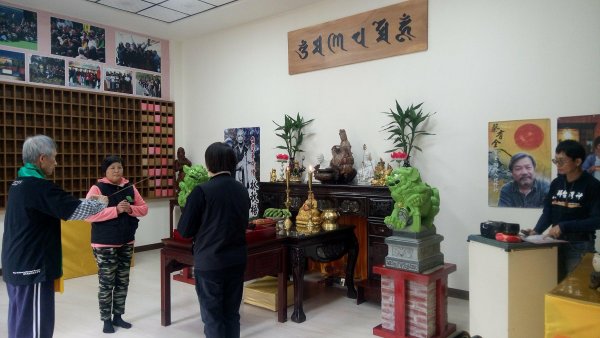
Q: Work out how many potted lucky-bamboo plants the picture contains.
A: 2